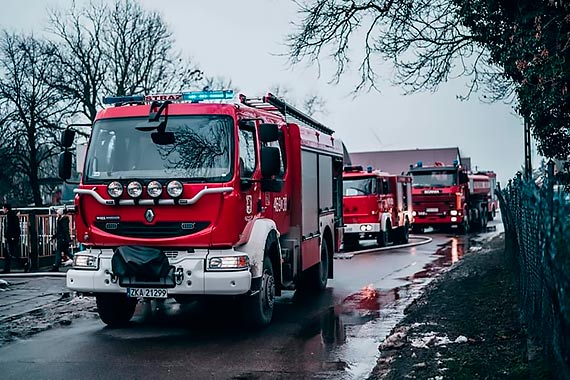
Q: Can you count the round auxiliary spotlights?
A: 4